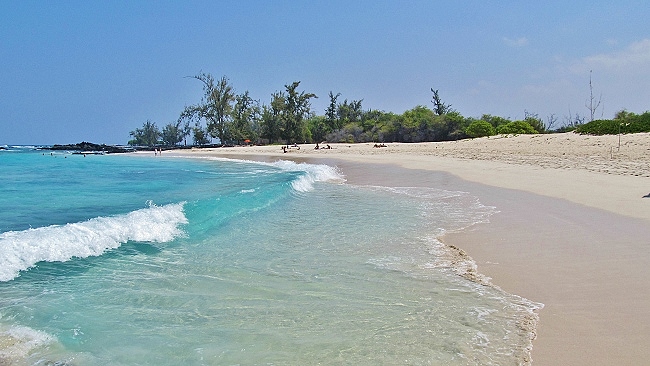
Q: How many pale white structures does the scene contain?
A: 0